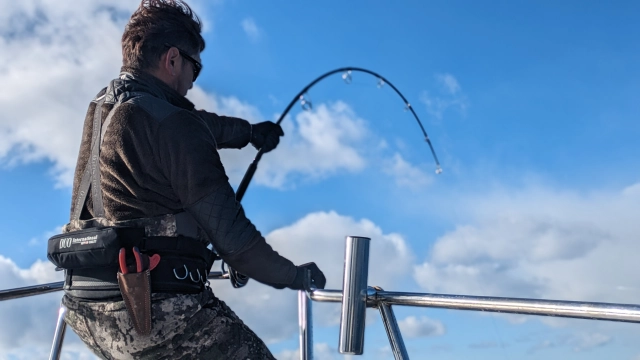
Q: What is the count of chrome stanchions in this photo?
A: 3